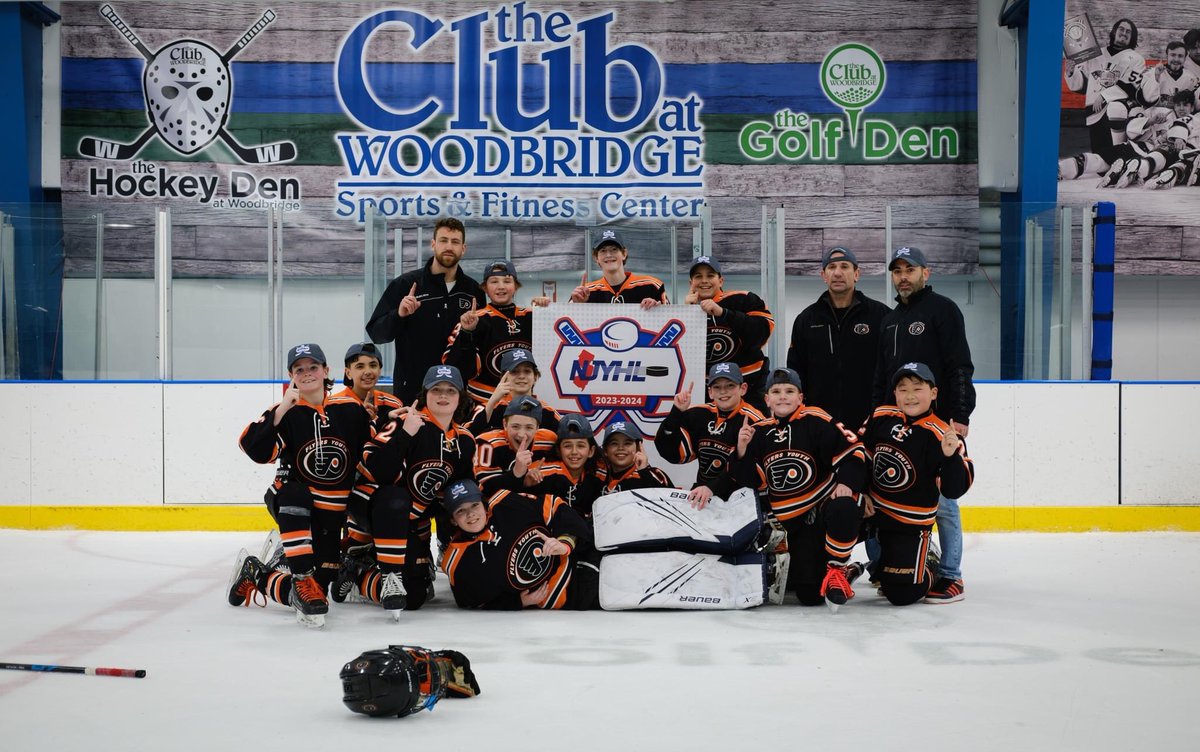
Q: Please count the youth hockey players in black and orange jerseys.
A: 14